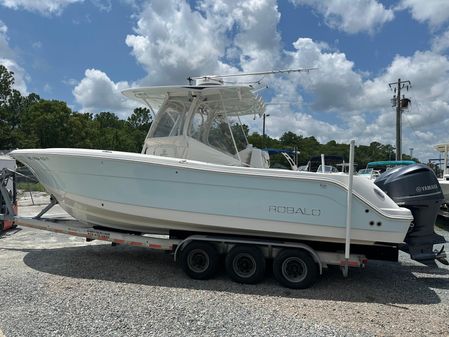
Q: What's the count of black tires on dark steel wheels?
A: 3